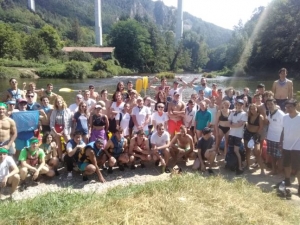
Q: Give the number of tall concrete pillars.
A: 3